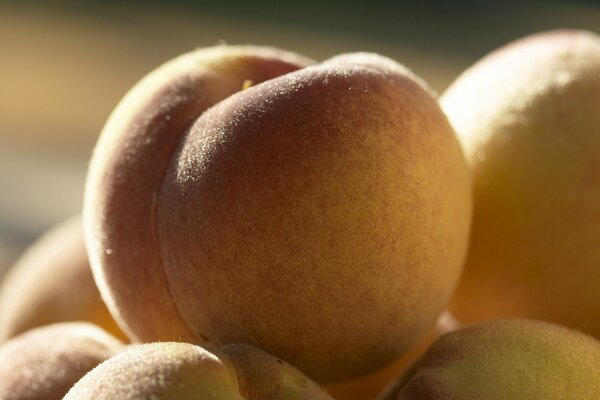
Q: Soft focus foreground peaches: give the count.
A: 3